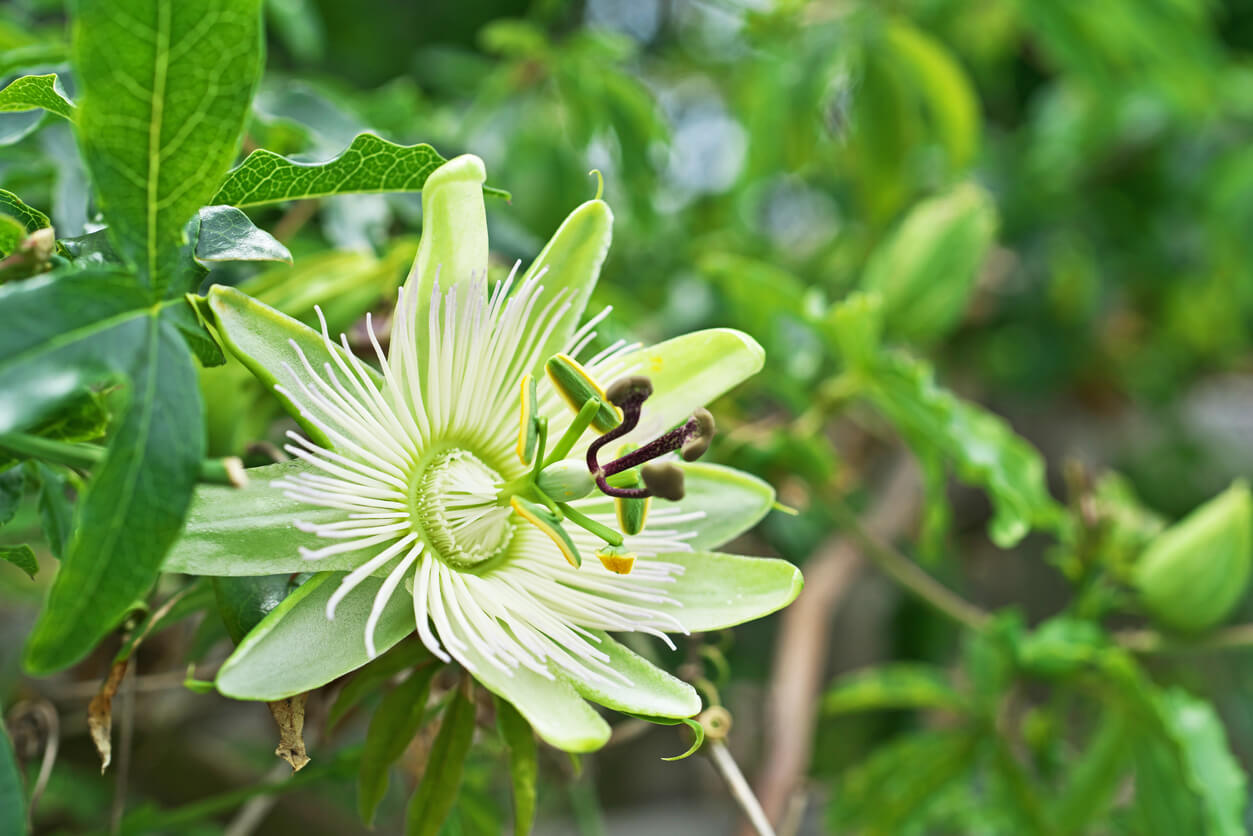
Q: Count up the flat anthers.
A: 5